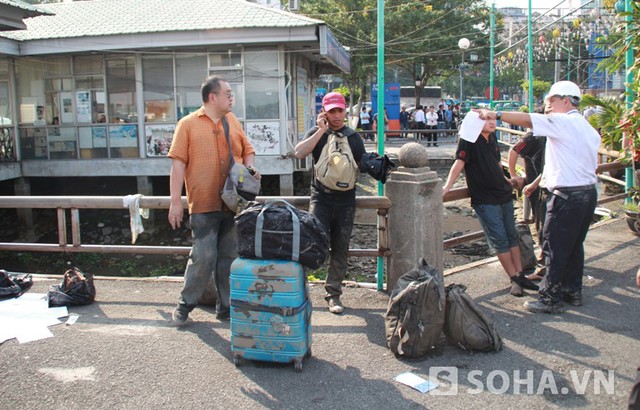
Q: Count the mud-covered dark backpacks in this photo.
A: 2